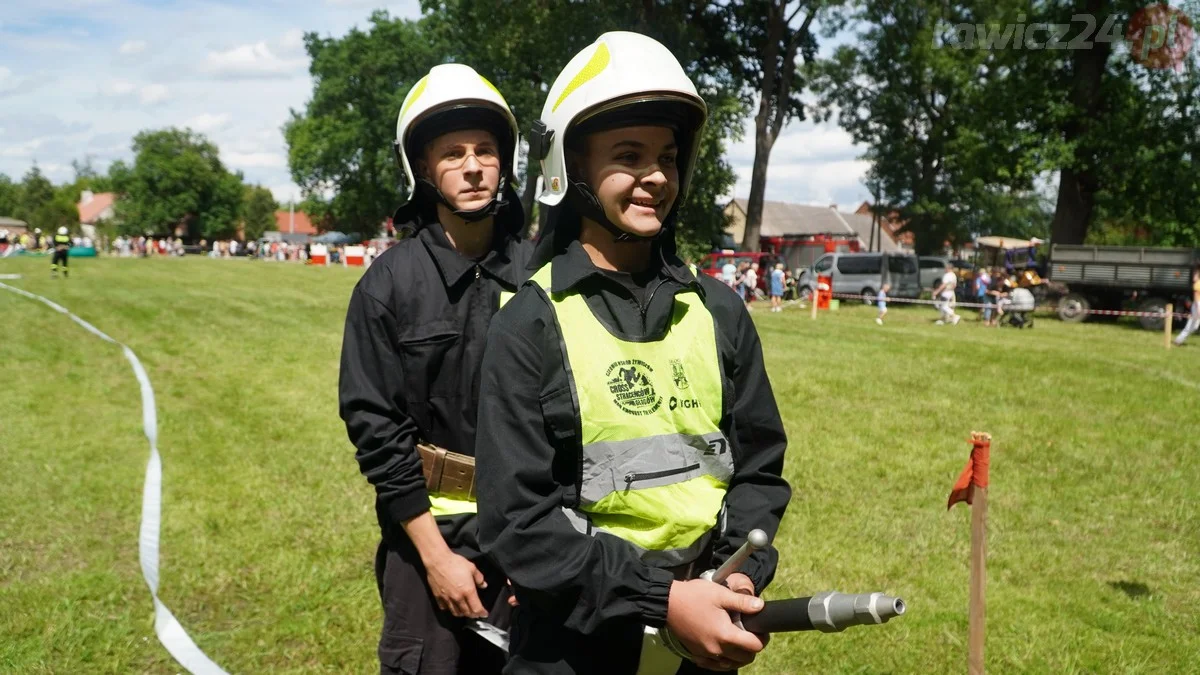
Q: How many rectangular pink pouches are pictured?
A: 0